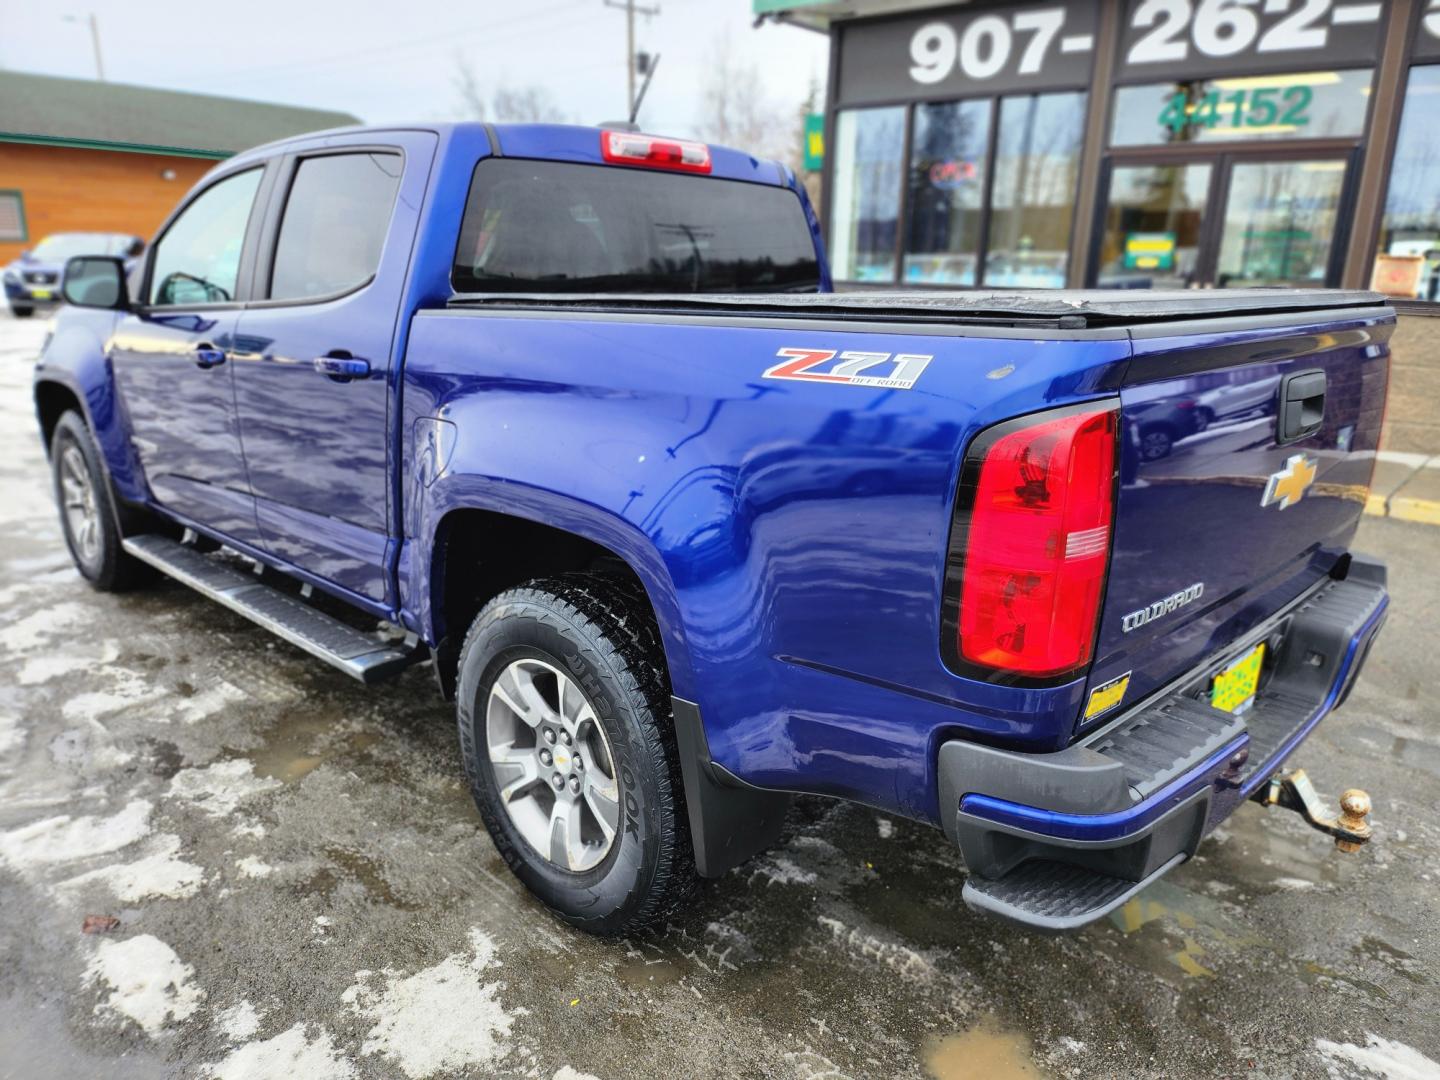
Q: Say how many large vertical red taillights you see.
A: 1